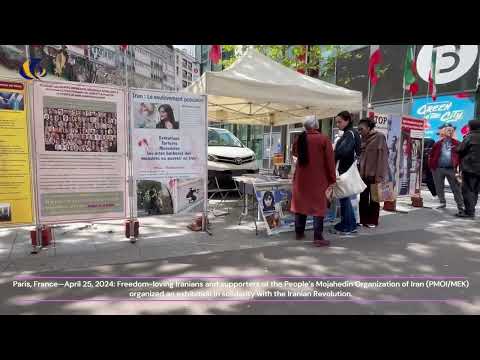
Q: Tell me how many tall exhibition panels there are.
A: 5